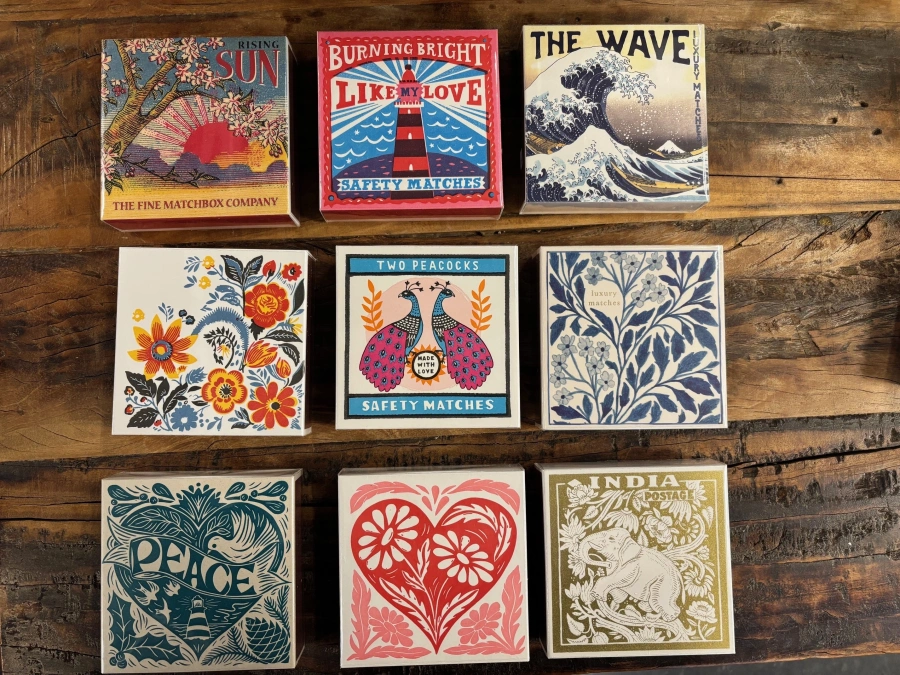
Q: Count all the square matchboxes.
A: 9